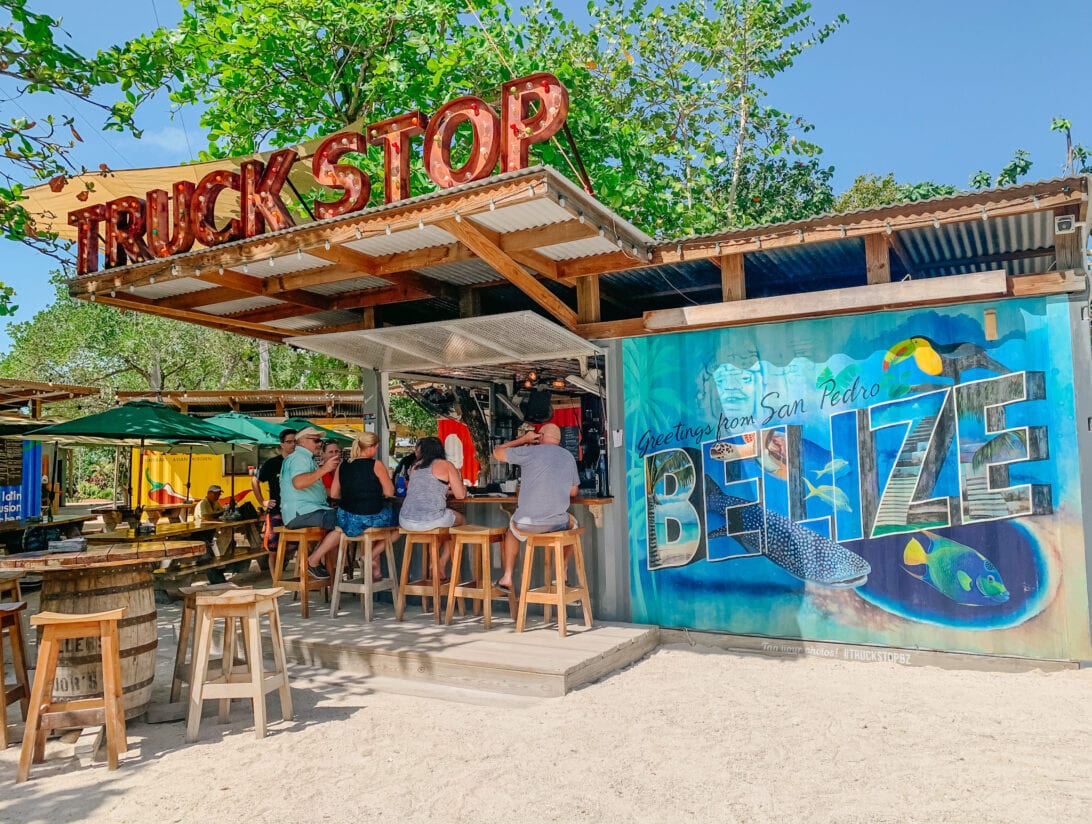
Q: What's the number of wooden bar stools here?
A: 10